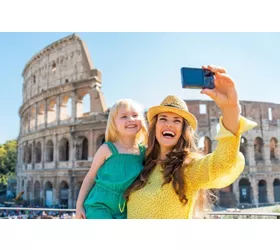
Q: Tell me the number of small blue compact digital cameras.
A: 1